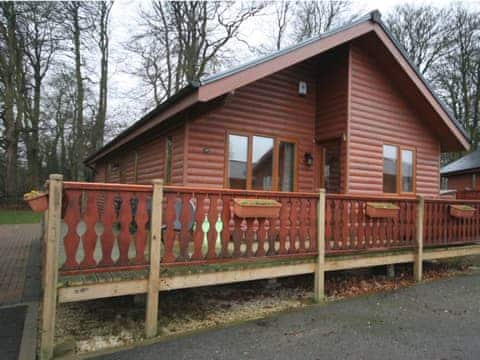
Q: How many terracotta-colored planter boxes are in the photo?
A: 4